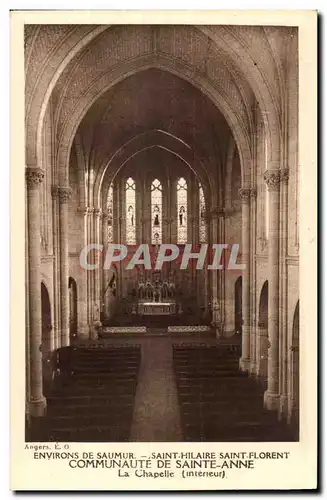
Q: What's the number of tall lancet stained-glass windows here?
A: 5